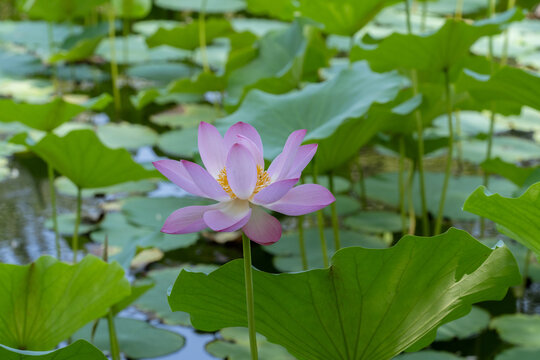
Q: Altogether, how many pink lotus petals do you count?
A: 13